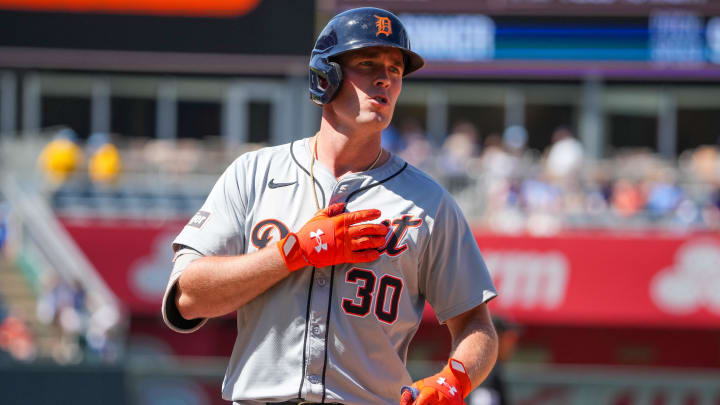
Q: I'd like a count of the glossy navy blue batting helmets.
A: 1